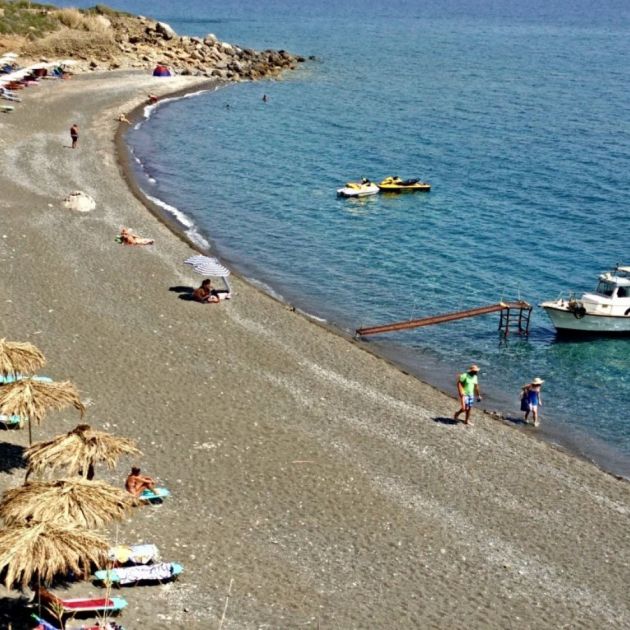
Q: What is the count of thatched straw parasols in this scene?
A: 5